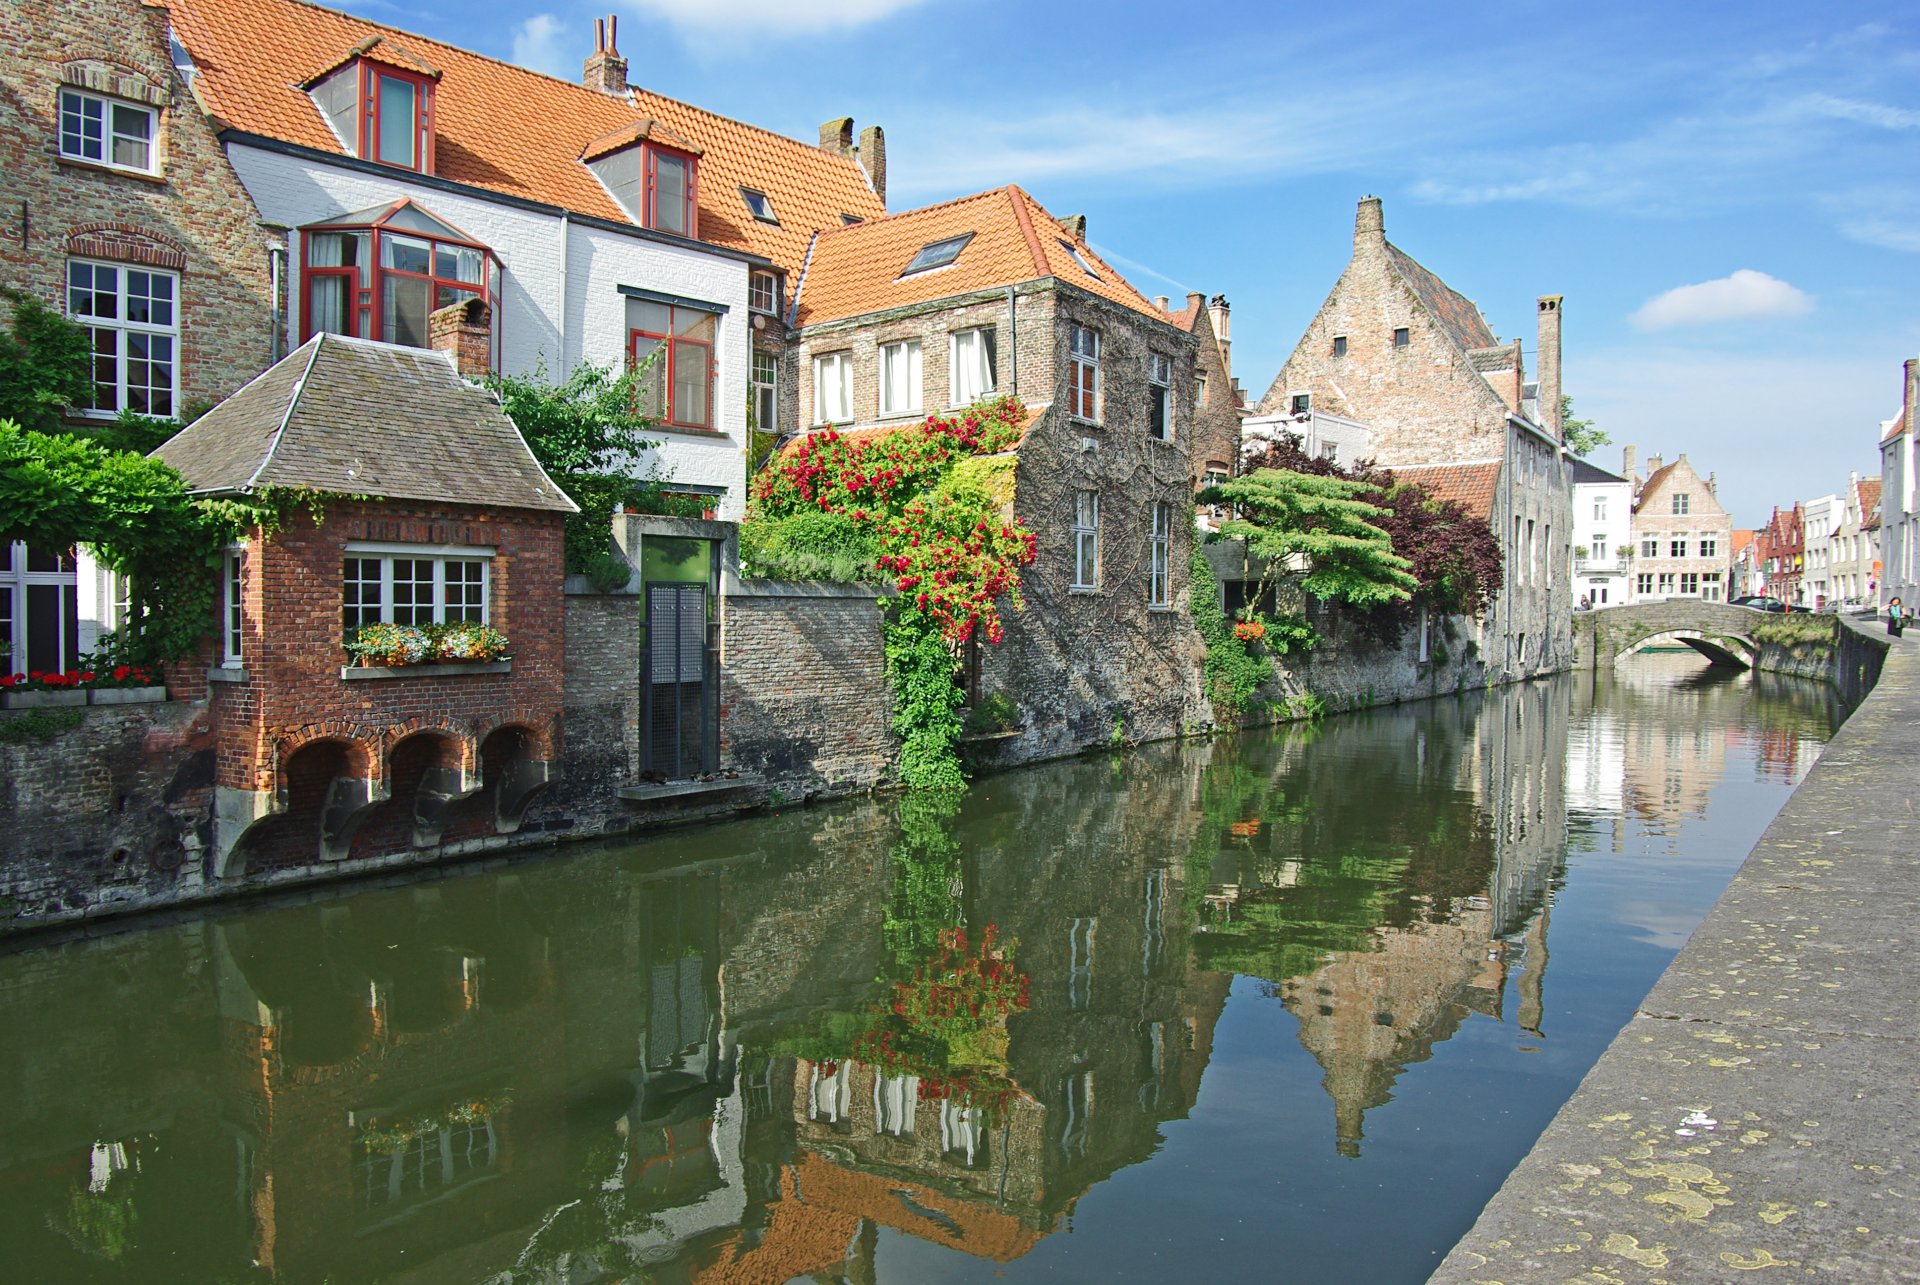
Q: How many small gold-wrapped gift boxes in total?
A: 0